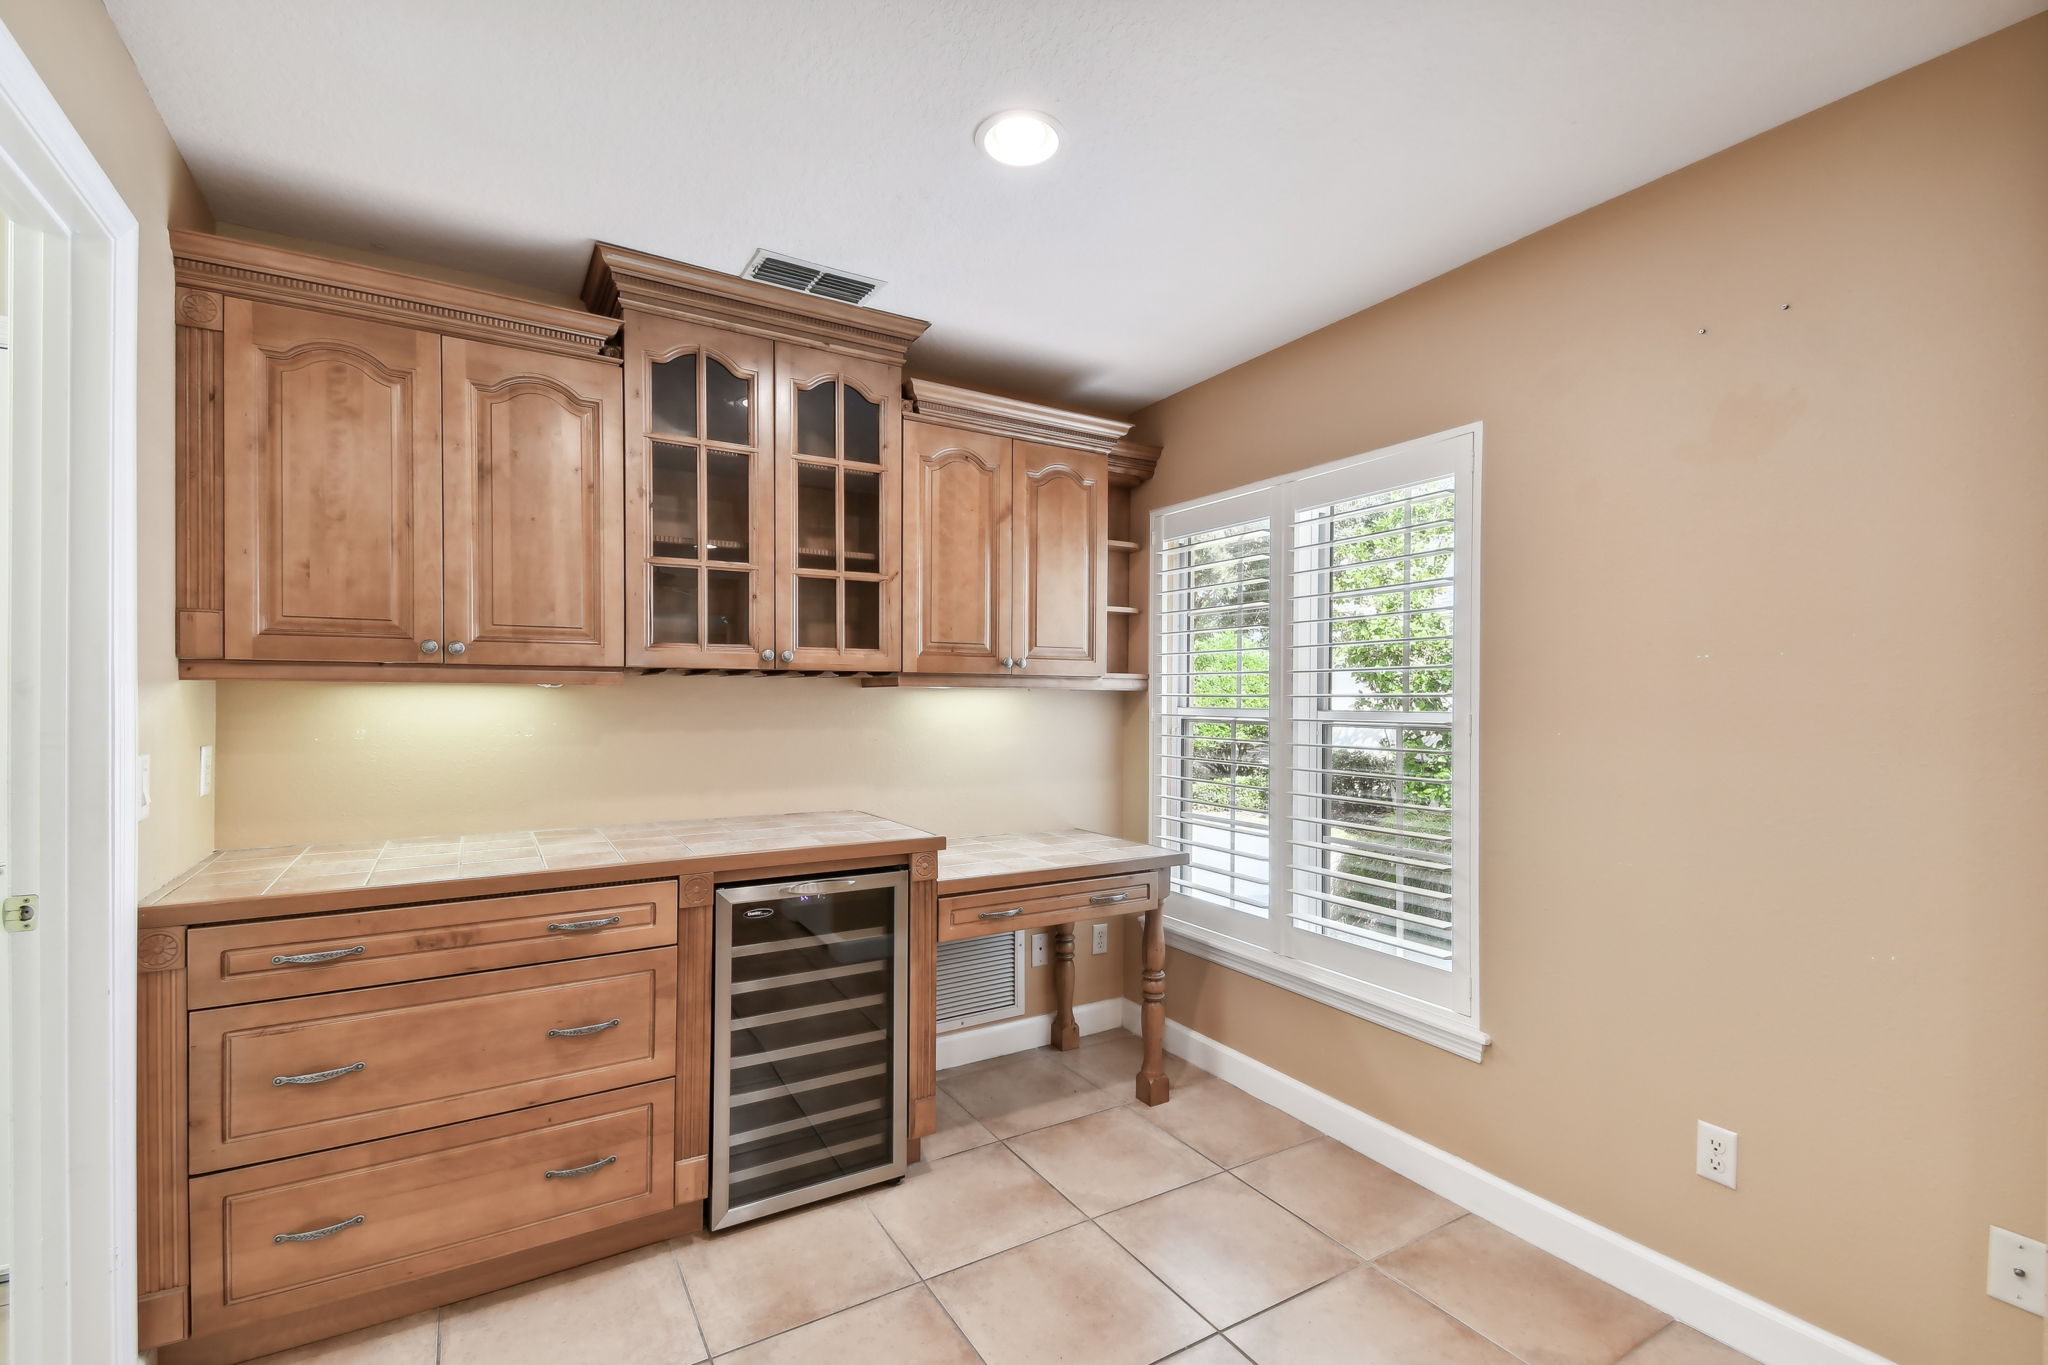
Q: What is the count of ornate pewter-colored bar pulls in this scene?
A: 8